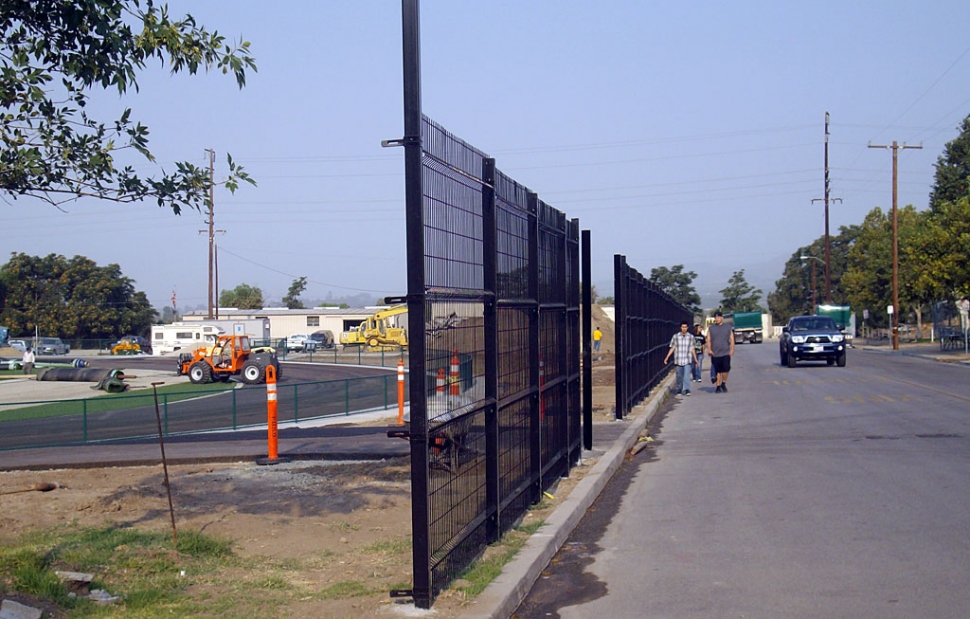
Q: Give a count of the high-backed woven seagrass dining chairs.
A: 0